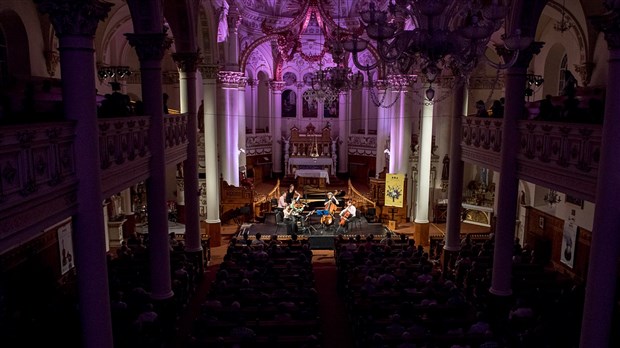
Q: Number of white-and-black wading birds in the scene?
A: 0